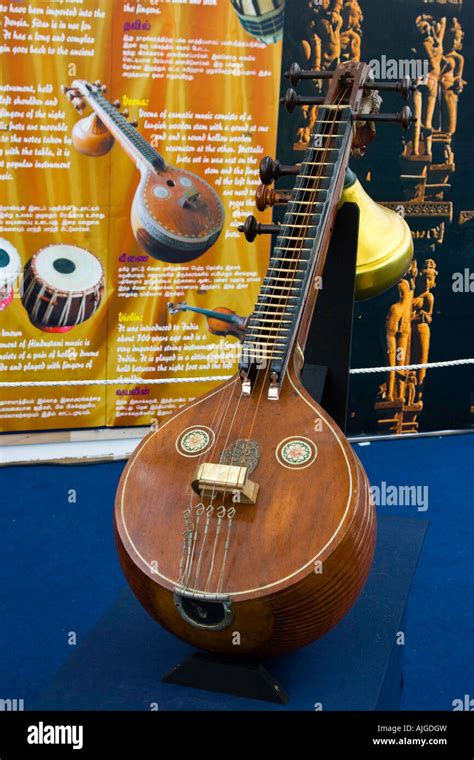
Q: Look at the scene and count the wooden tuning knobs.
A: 7